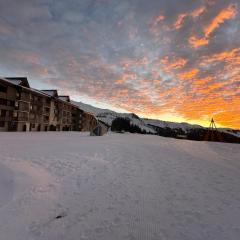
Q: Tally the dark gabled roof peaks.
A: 3